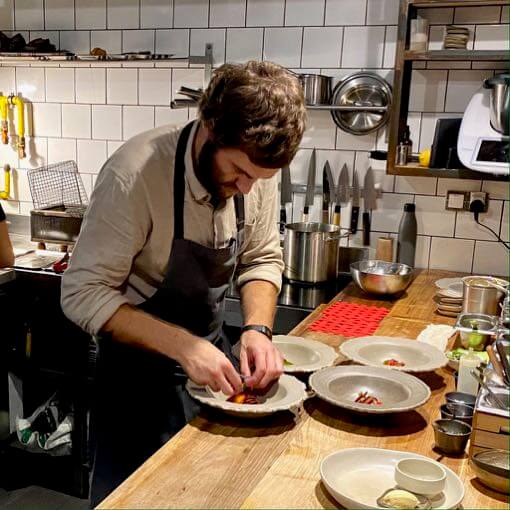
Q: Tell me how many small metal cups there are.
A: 3